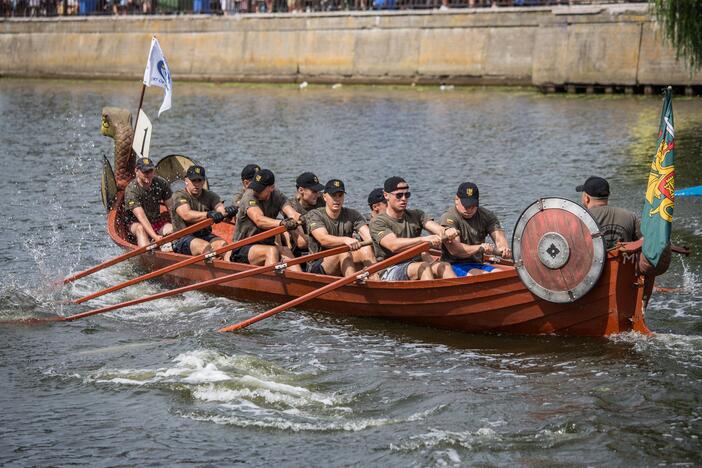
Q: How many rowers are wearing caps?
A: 10